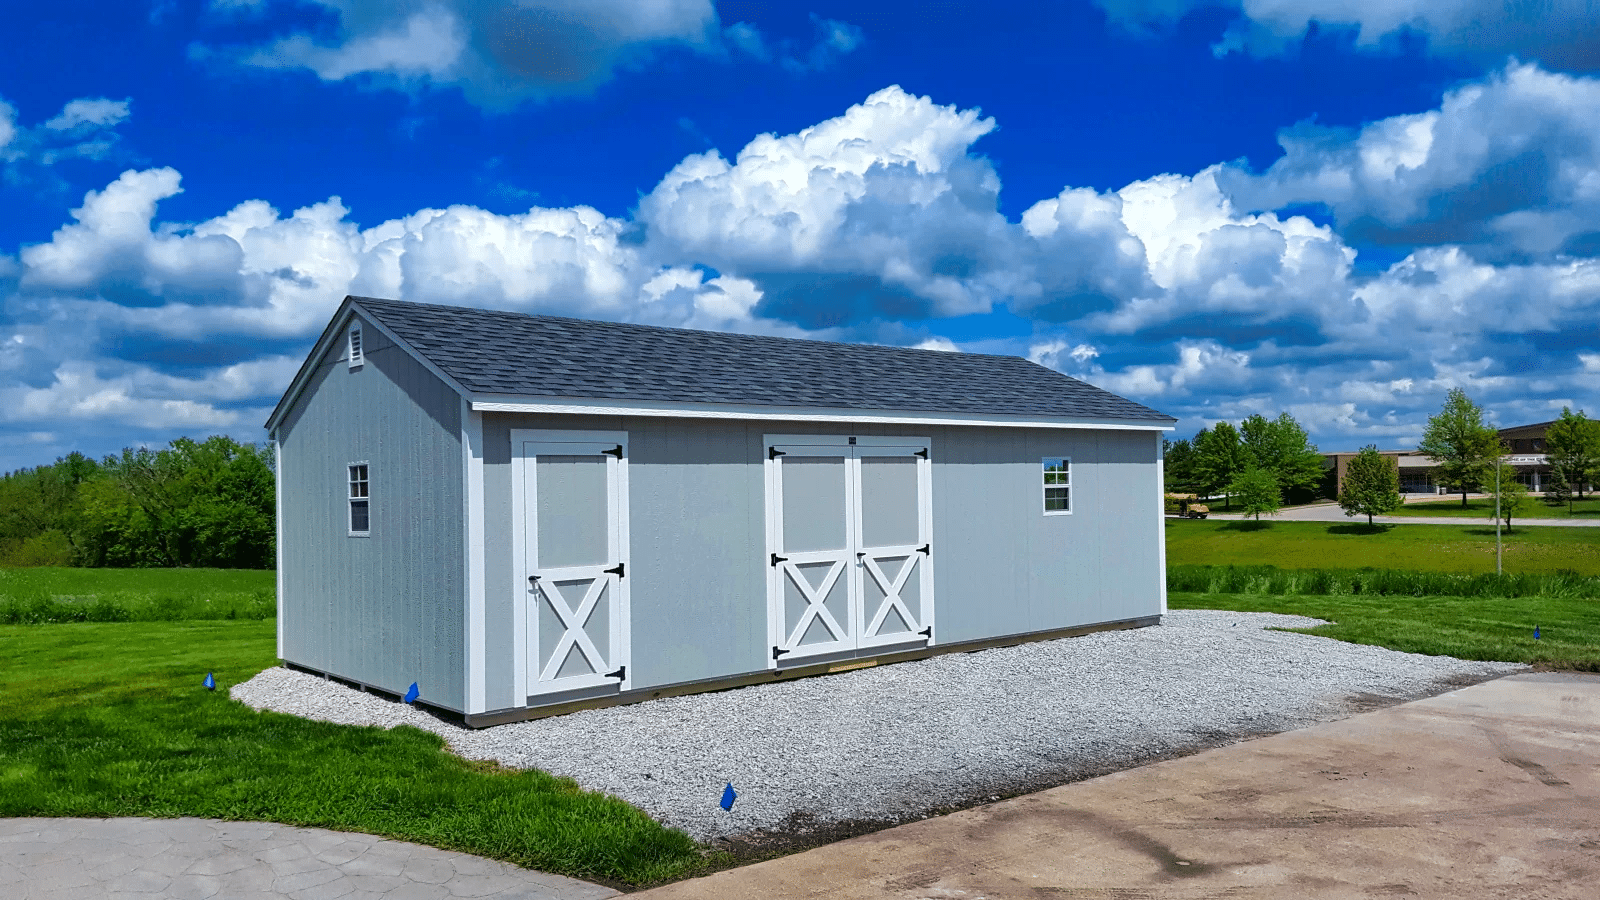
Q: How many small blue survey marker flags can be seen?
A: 4